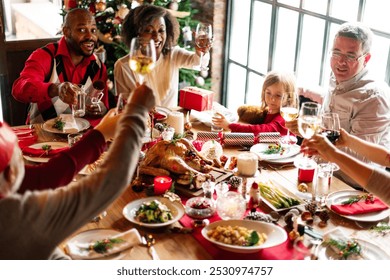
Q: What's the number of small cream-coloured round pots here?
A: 2